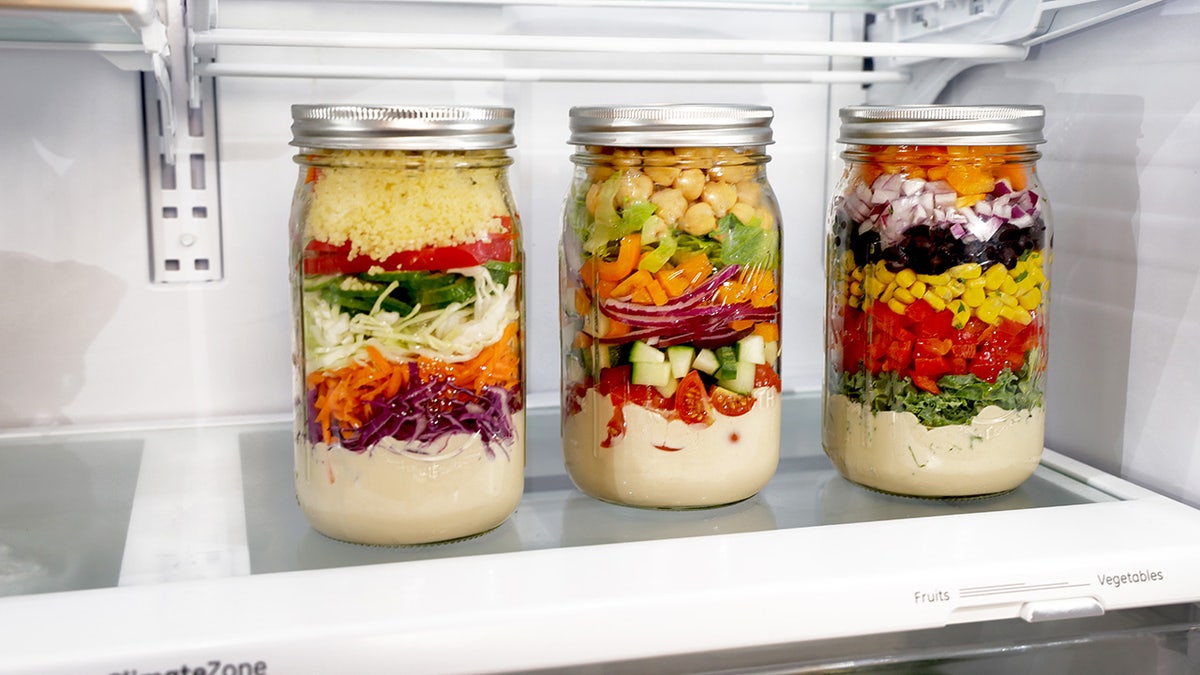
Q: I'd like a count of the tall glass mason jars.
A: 3